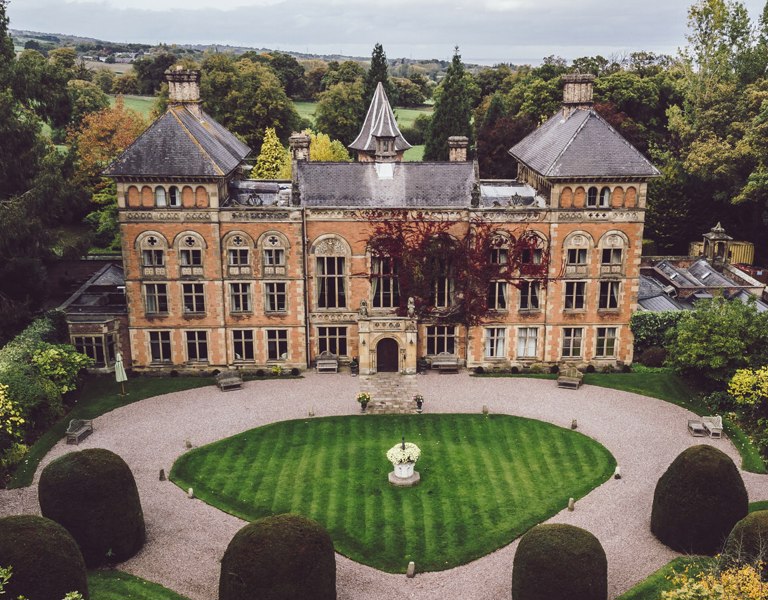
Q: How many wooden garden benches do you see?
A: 6